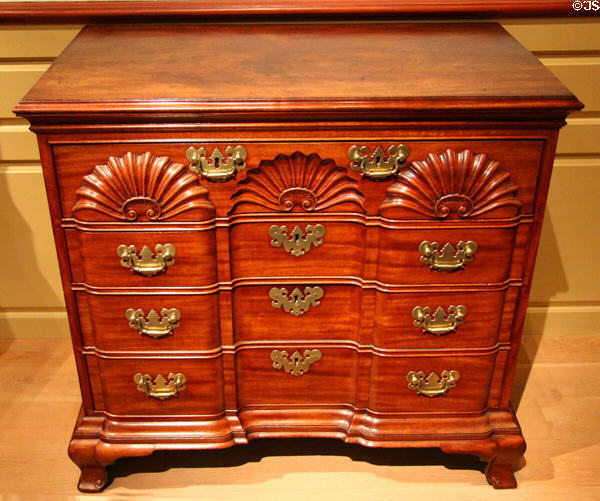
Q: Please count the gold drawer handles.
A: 8